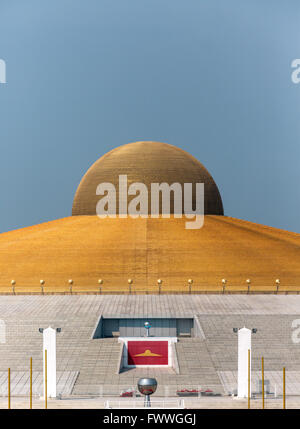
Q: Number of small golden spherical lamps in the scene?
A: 10